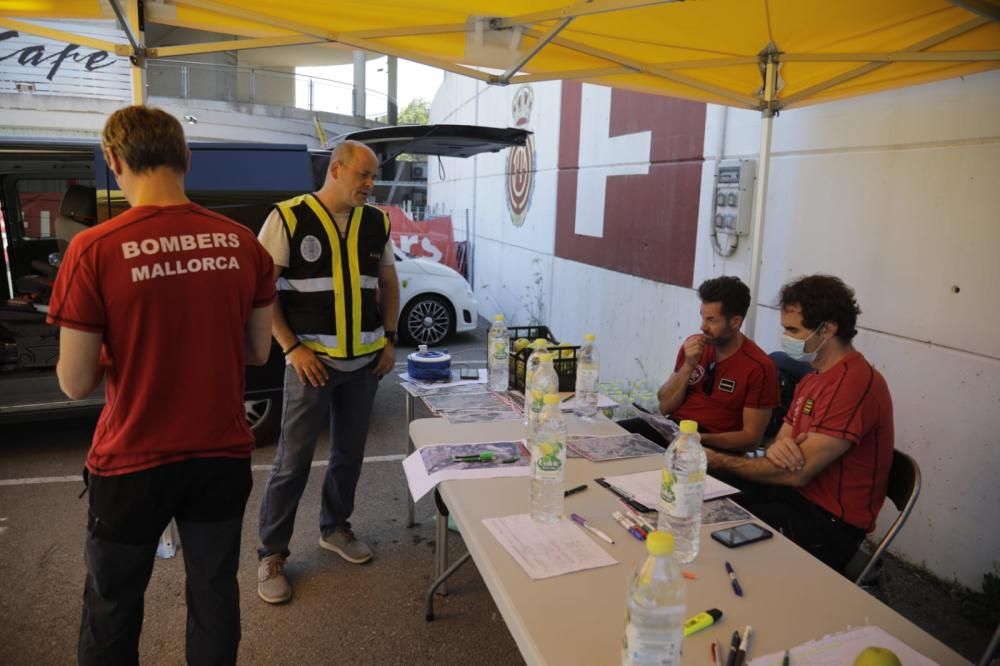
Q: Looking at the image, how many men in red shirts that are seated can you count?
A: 2